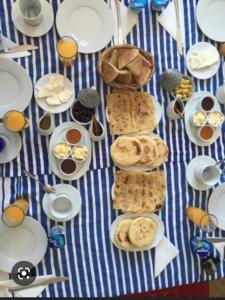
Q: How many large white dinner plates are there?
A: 5